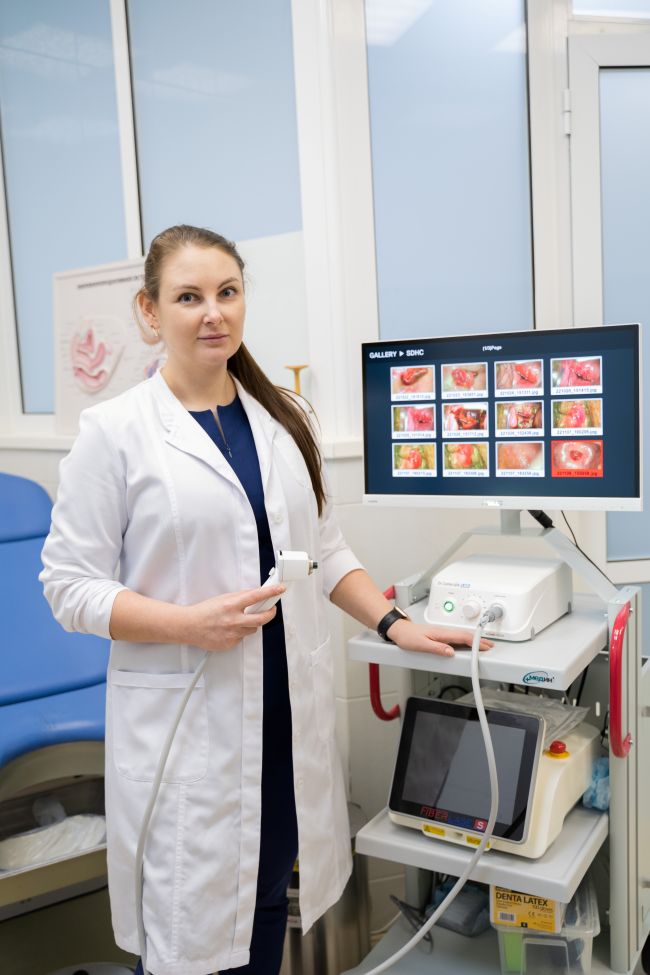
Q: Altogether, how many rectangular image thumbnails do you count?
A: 12